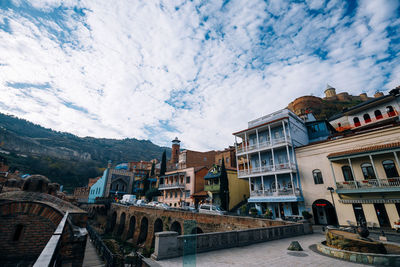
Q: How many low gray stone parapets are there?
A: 1